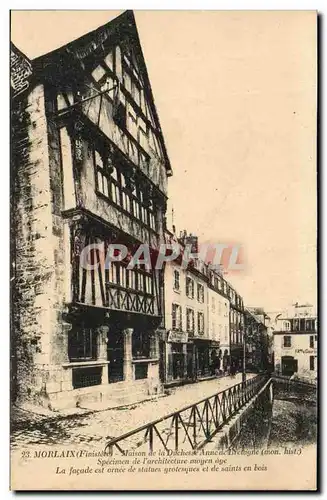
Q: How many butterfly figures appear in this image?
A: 0